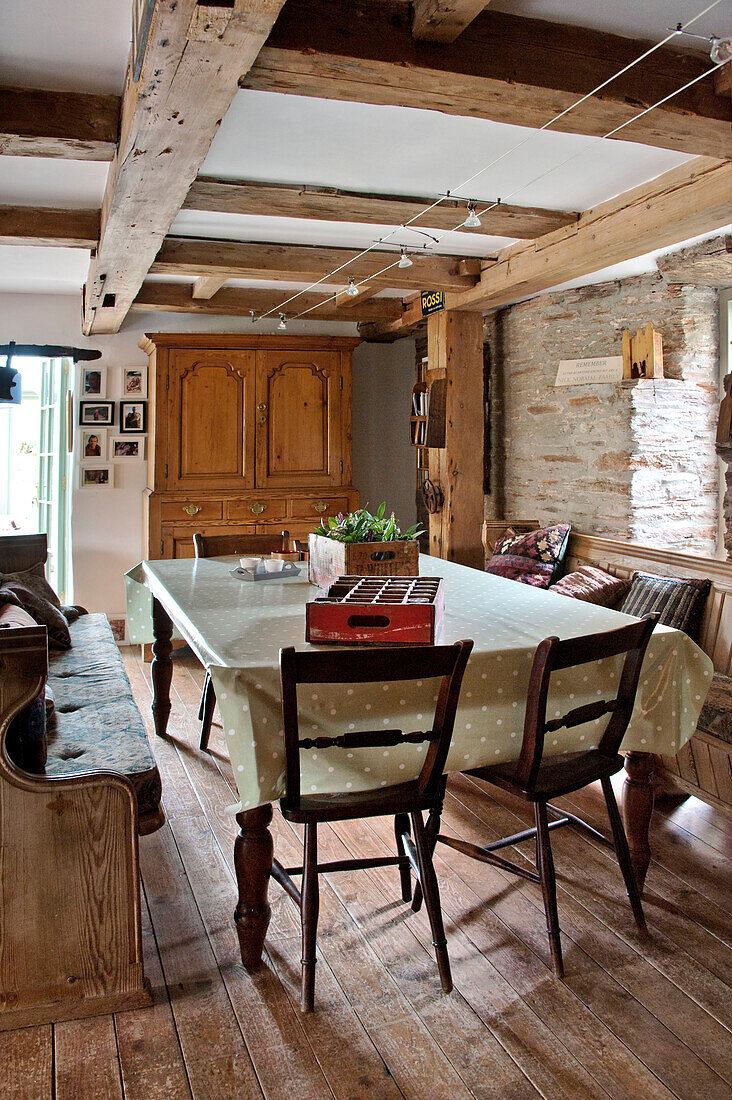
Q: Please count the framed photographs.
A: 7